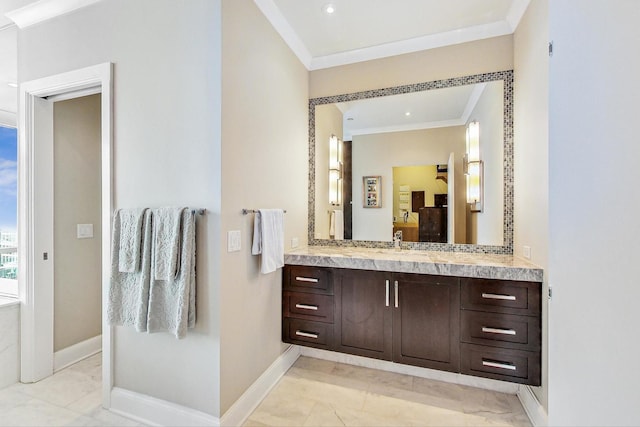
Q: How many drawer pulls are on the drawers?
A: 6